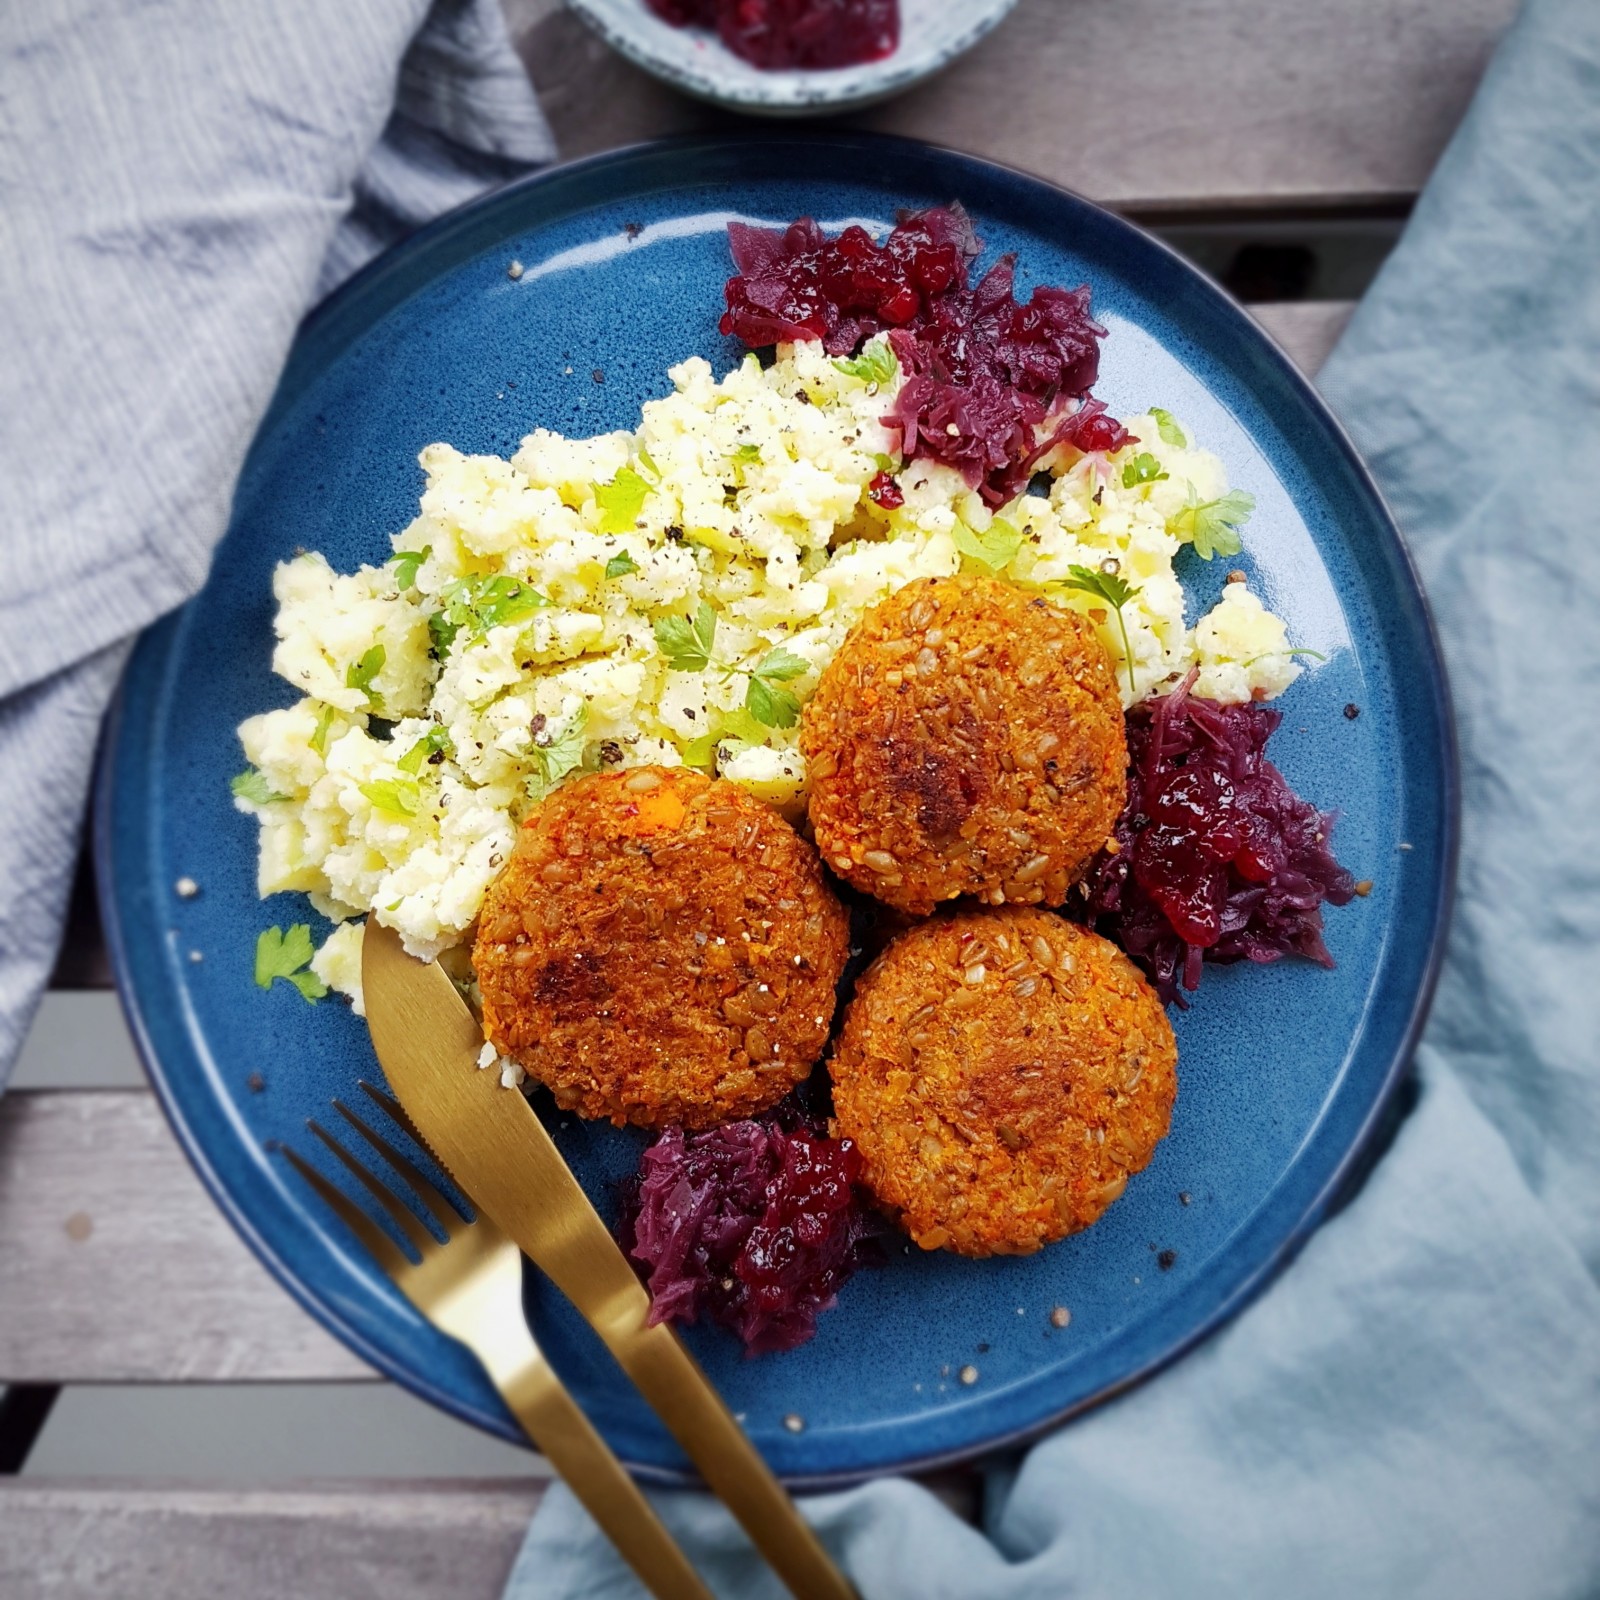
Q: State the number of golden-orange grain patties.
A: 3